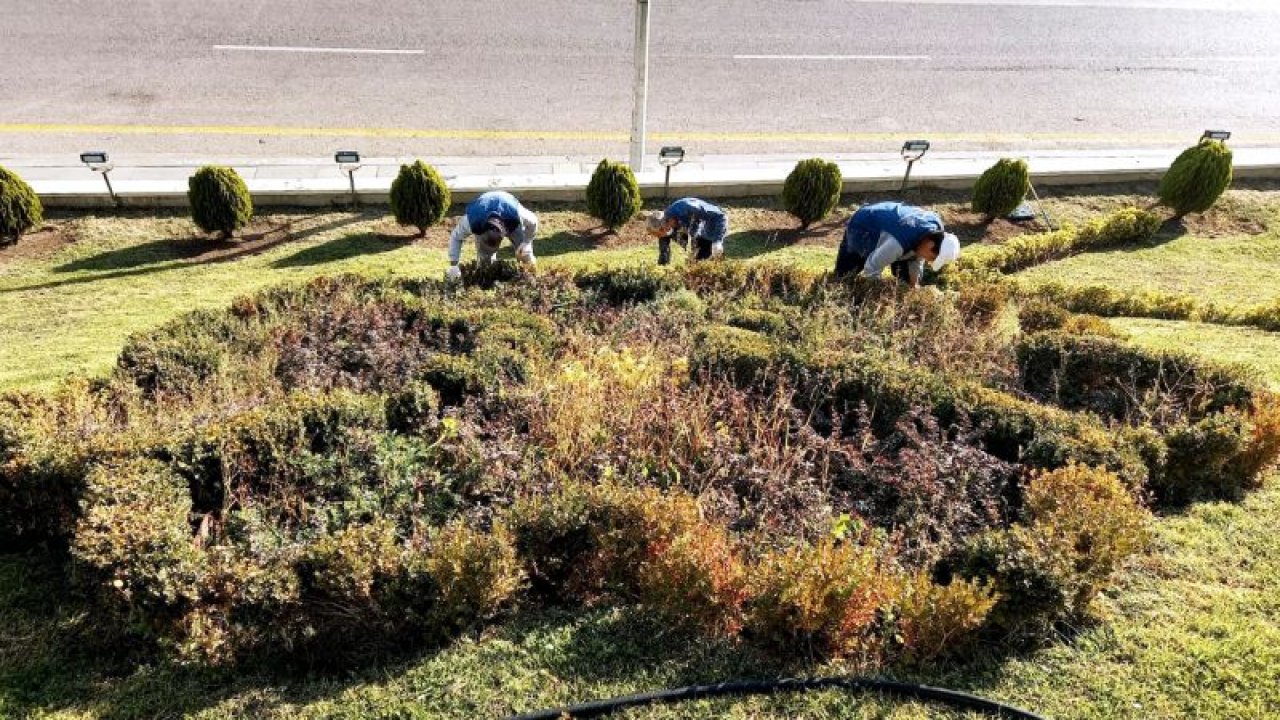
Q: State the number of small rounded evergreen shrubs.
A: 7